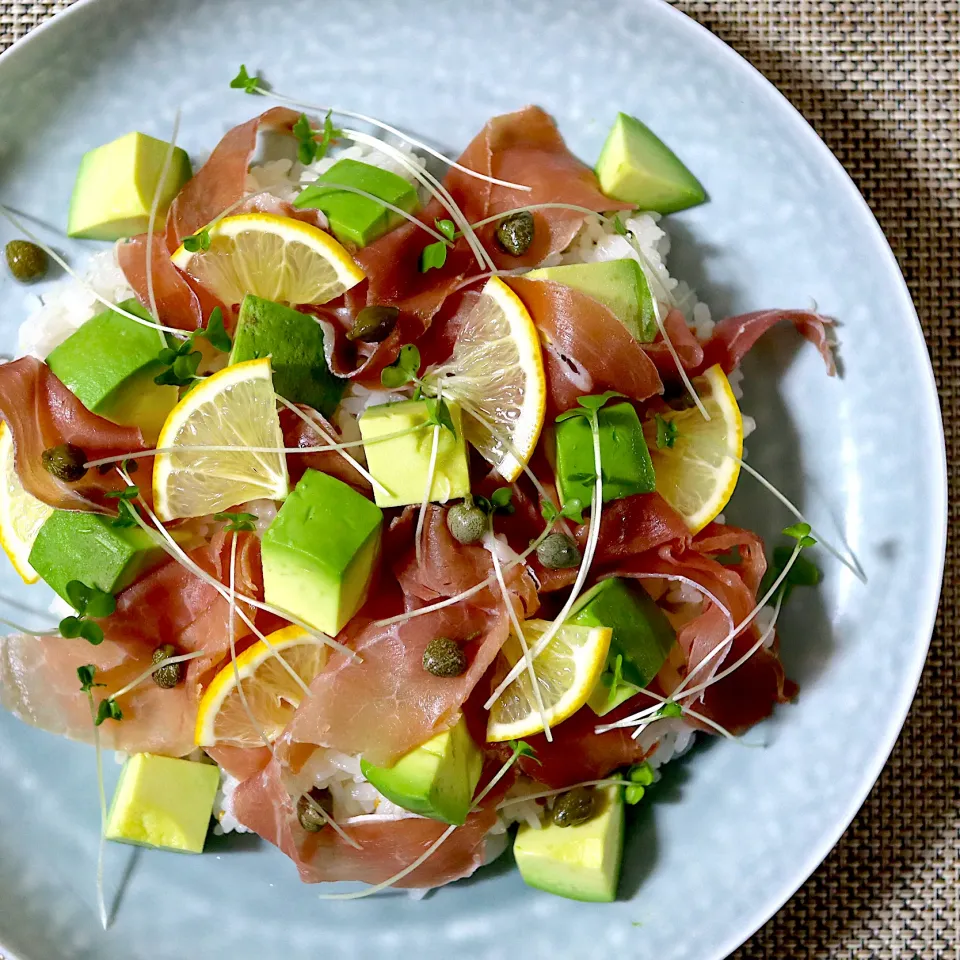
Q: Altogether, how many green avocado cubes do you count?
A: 14